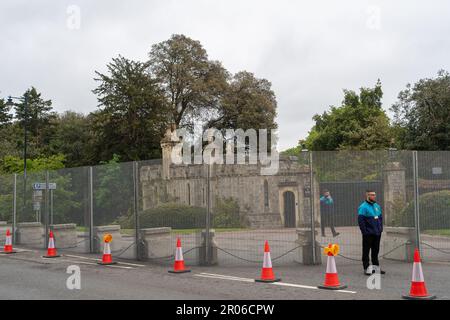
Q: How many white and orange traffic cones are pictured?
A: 7